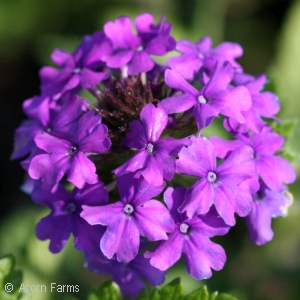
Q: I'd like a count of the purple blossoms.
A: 15